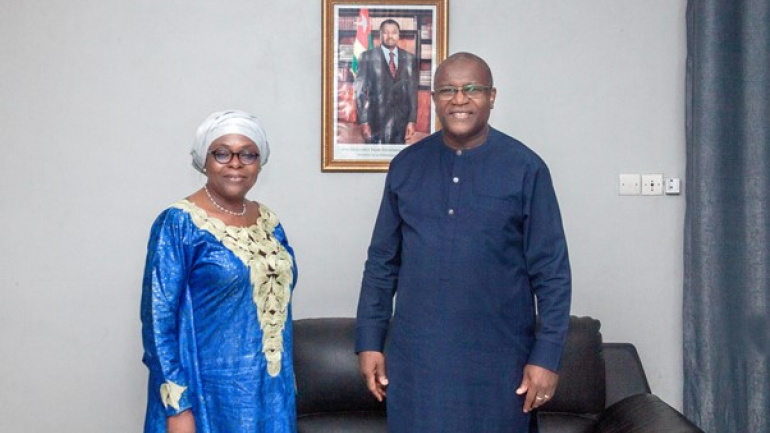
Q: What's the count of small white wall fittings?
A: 3